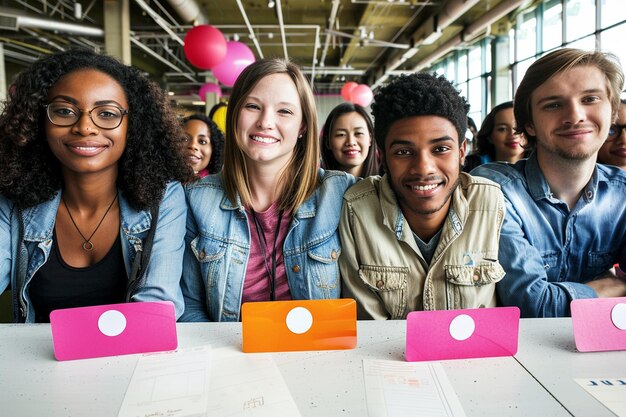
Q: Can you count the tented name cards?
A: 4